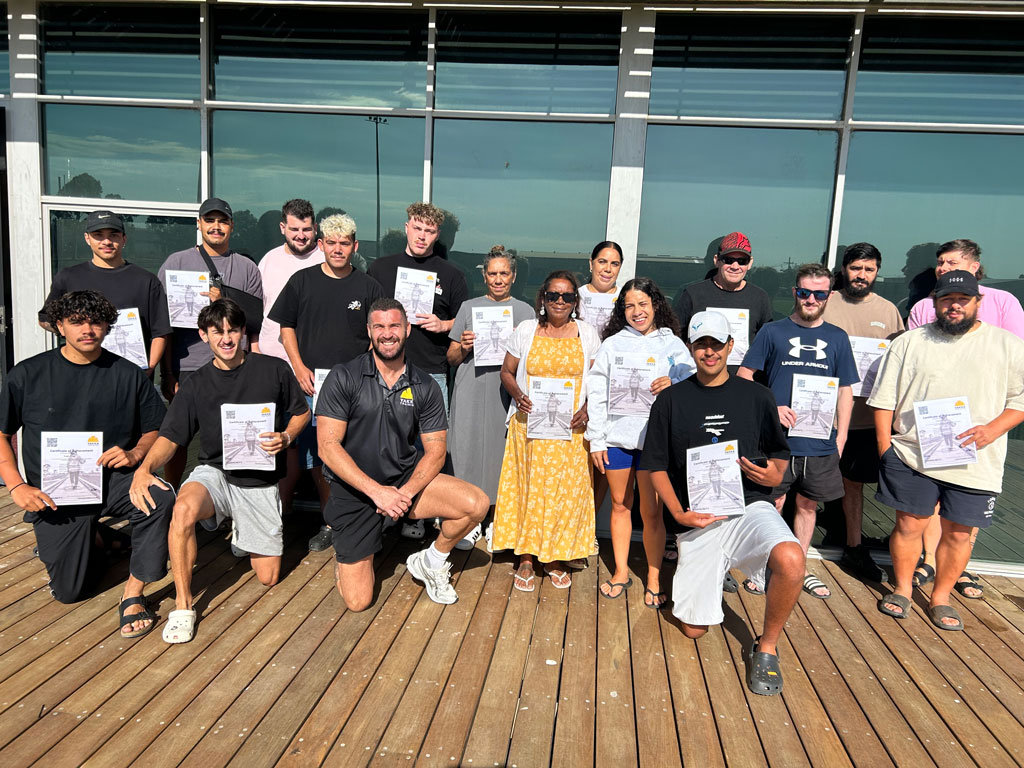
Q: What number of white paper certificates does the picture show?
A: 15